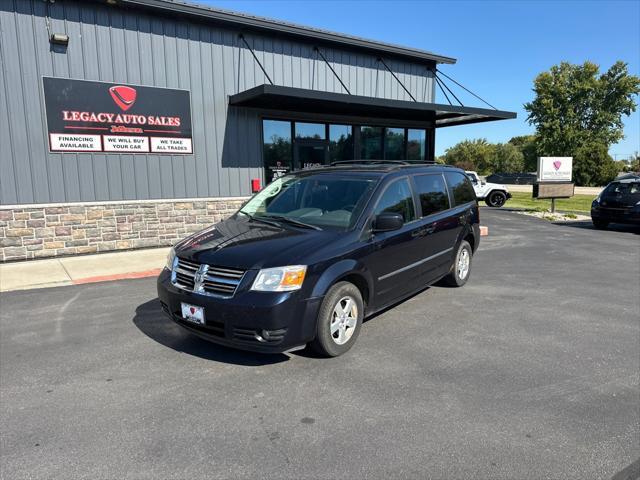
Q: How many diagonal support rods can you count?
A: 6